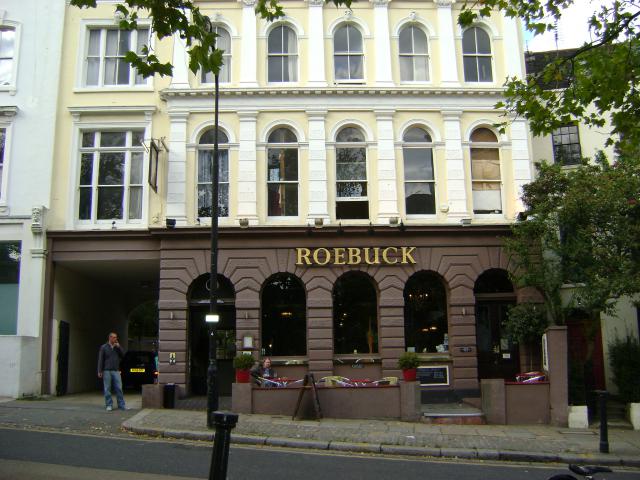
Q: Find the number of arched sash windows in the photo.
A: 10